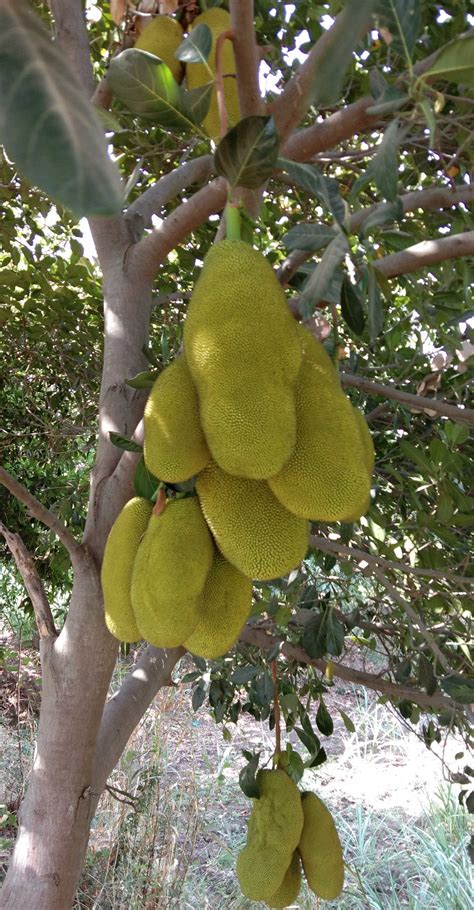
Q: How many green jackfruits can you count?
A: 13